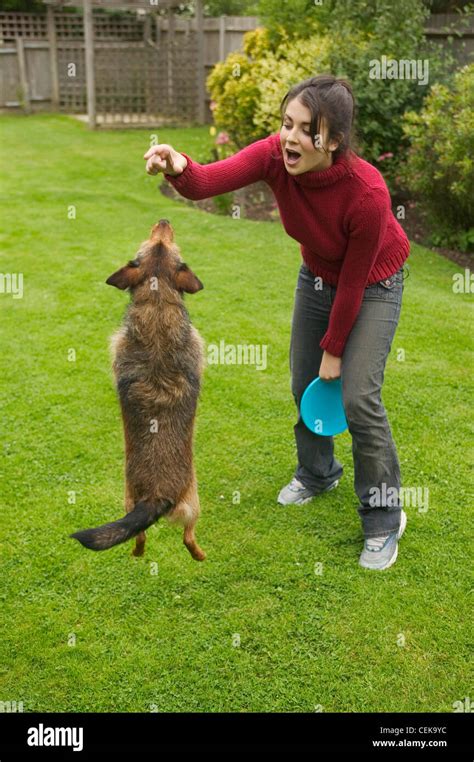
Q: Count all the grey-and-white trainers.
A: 2